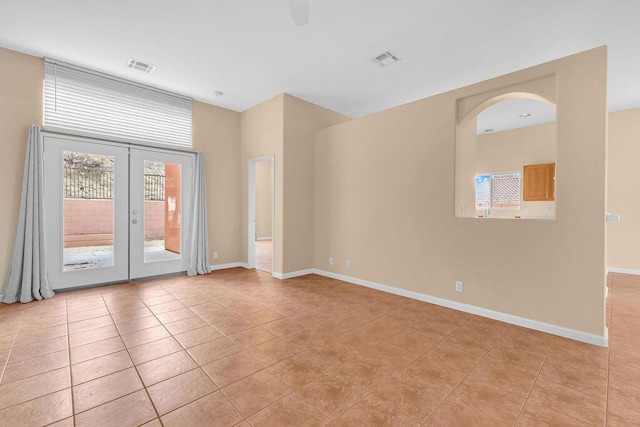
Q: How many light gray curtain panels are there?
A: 2